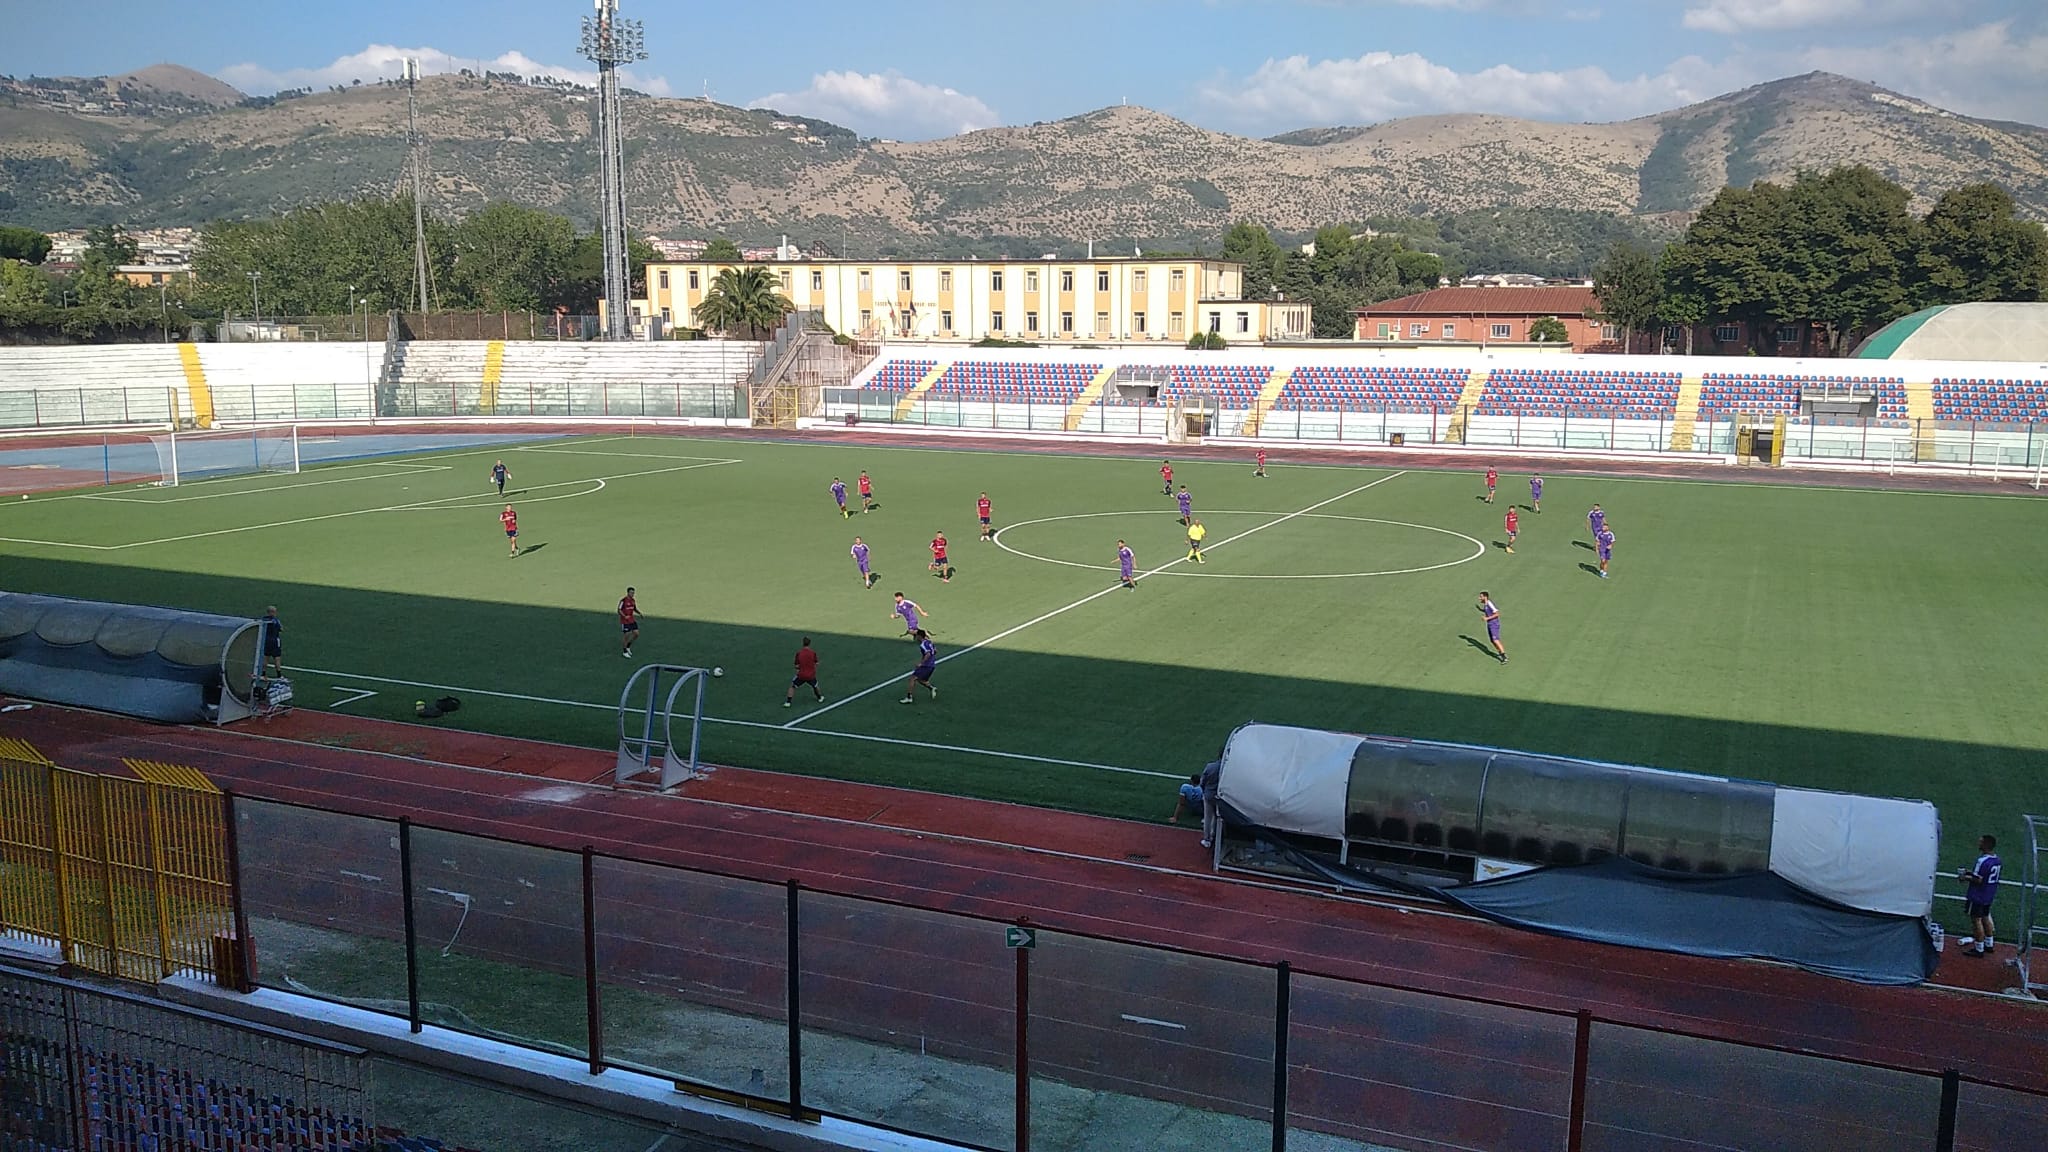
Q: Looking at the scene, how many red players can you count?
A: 10